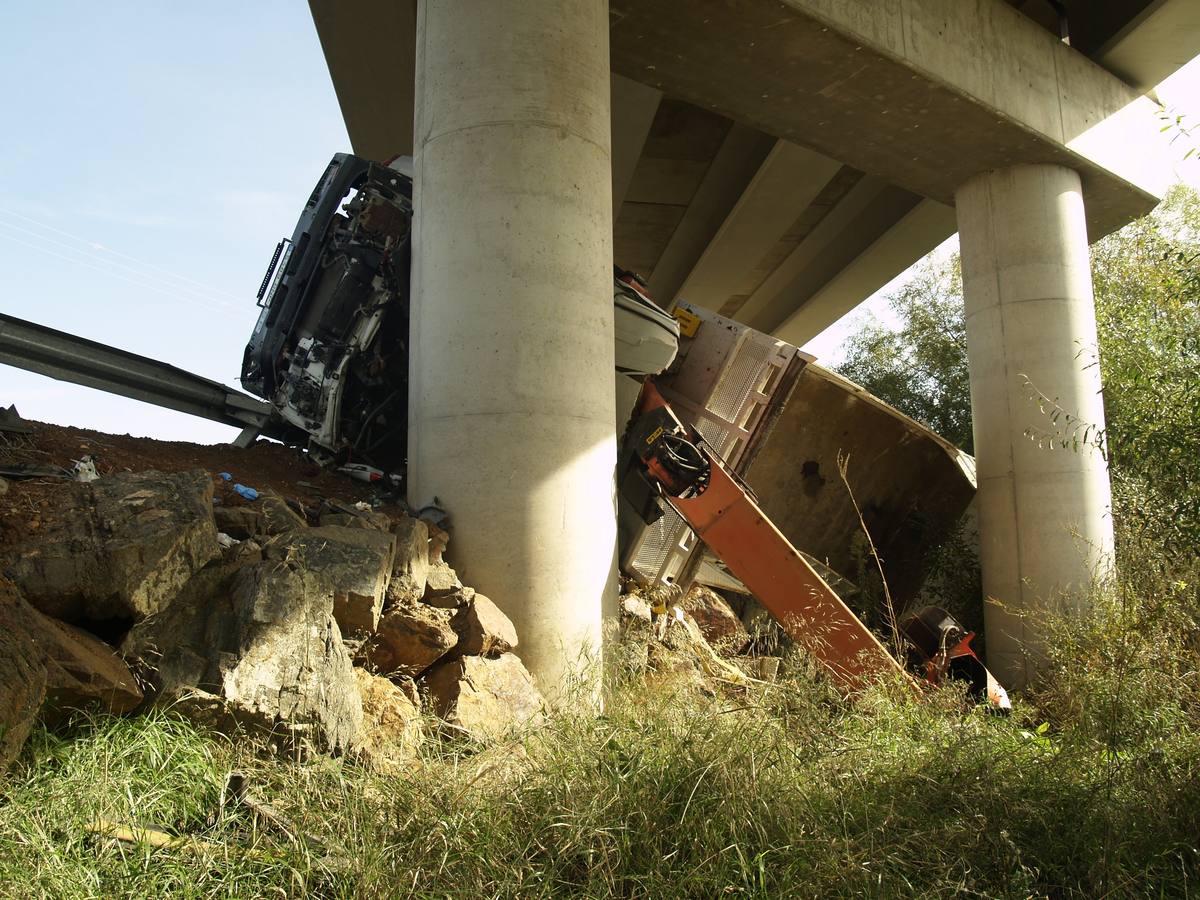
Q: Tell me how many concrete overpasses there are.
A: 1